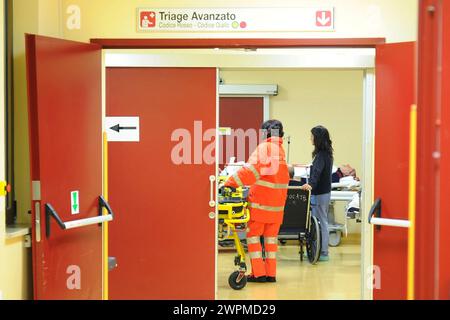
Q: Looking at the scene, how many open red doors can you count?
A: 2